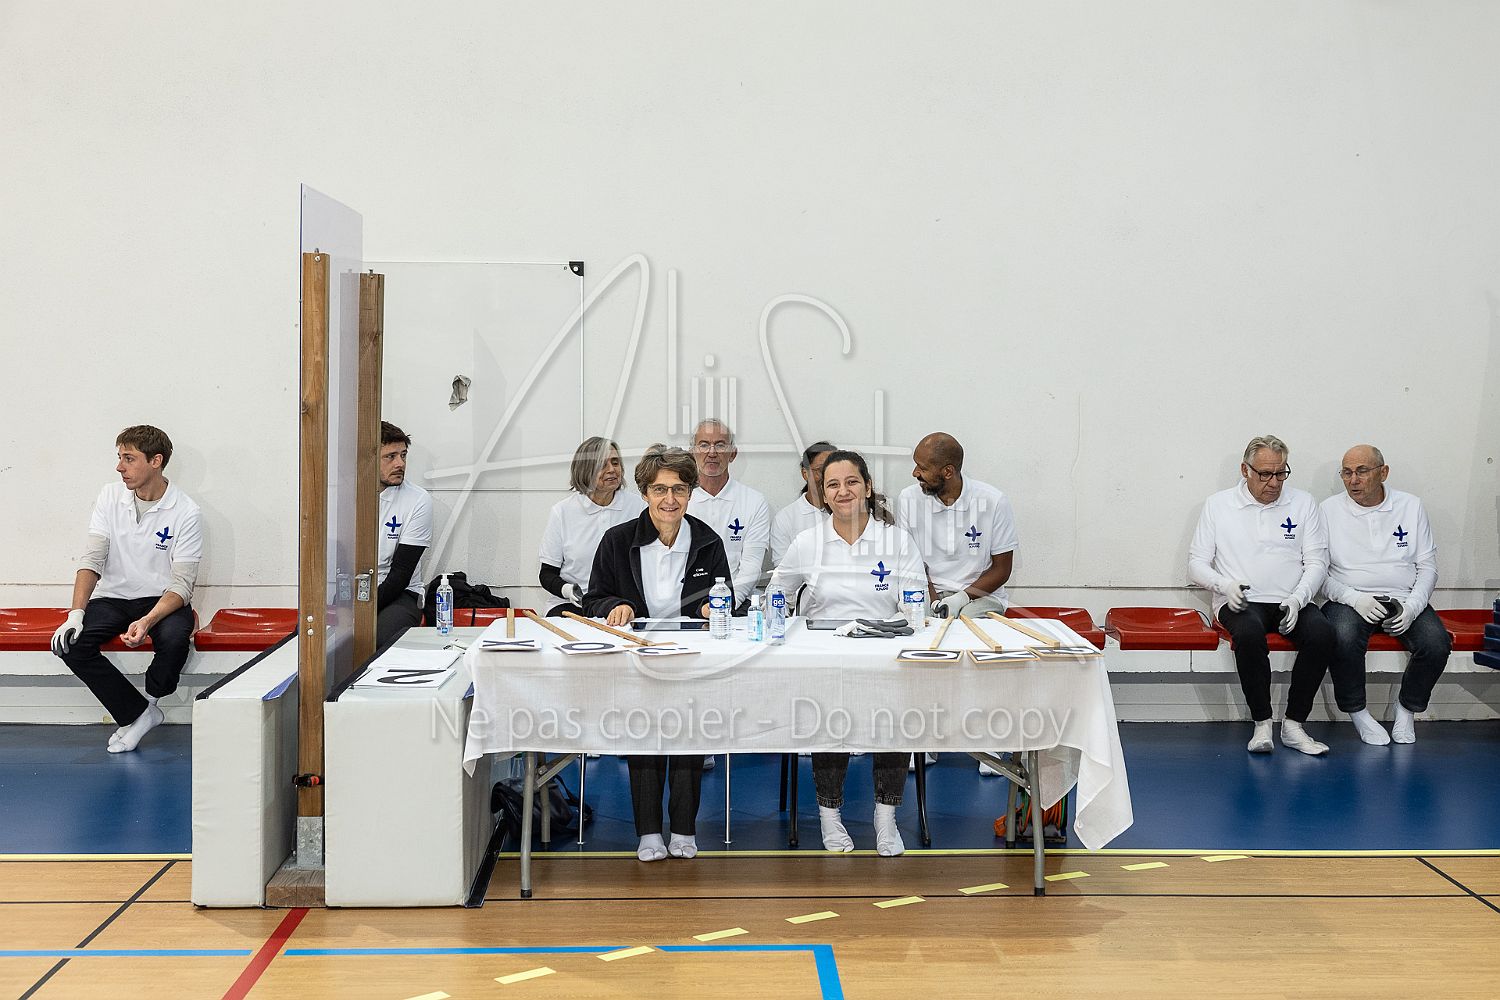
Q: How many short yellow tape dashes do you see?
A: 10